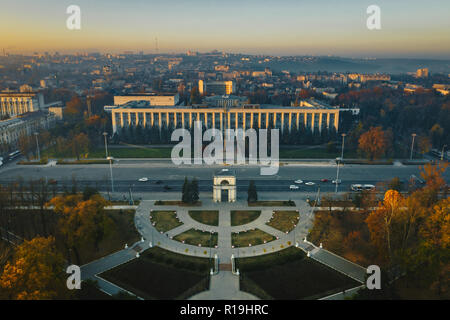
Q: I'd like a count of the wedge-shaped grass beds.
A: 6